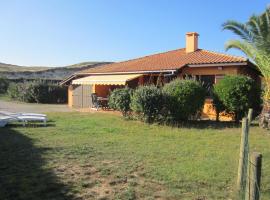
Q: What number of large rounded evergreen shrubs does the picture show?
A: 4